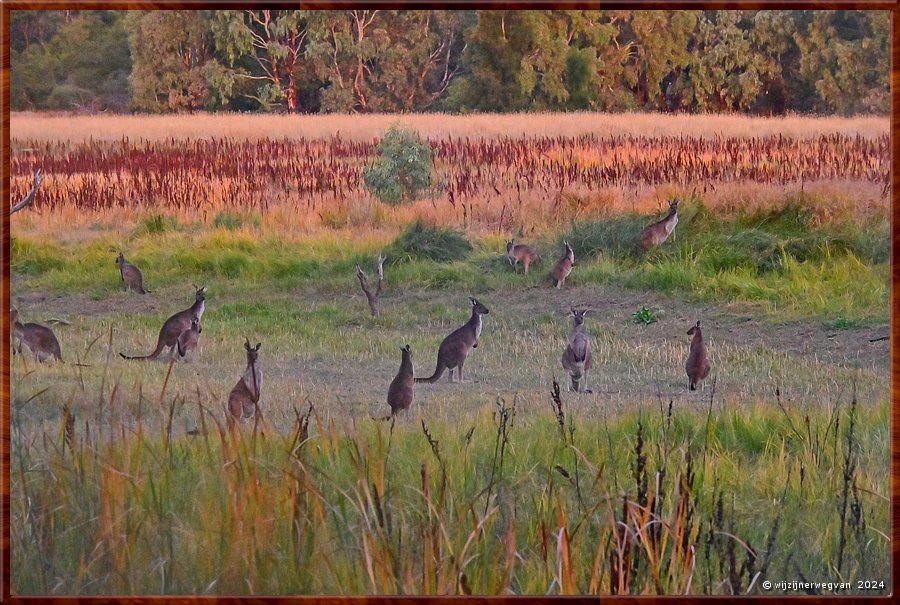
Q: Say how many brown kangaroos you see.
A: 12